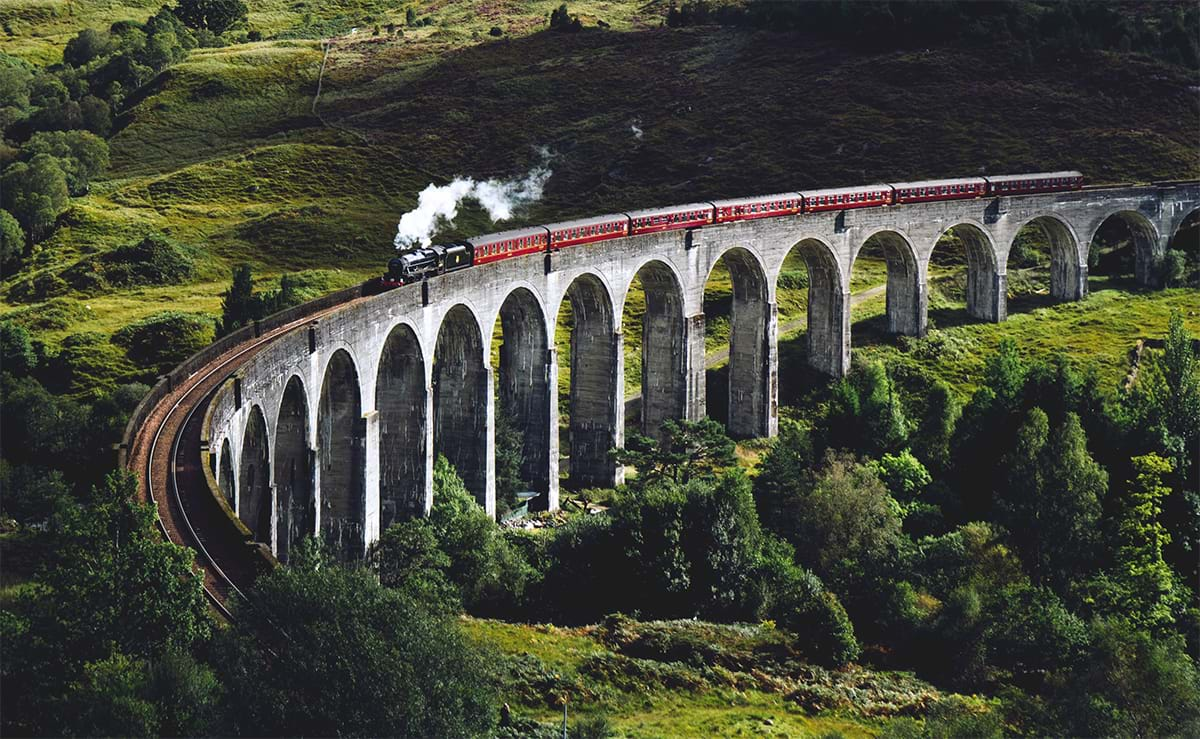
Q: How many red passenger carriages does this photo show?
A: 7